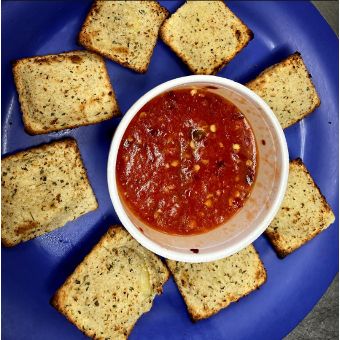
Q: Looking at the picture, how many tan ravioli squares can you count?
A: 8